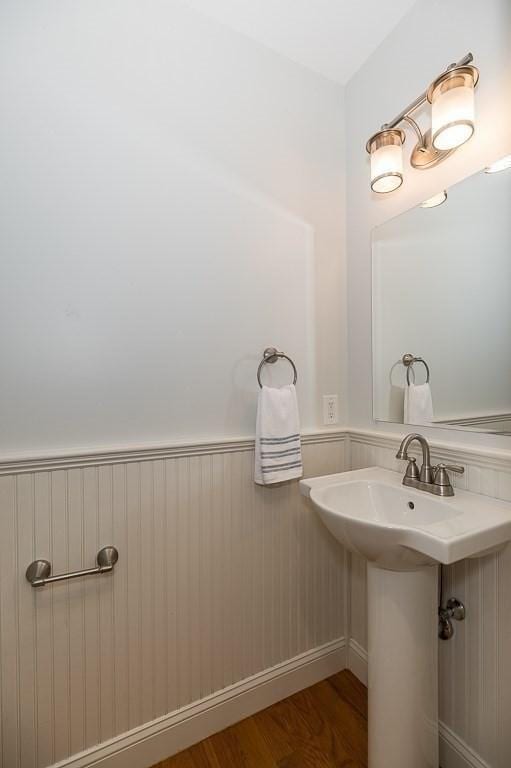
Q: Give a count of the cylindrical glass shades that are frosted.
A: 2